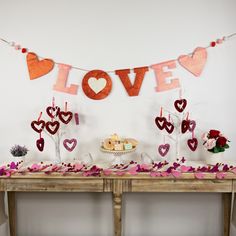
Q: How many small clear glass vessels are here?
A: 2